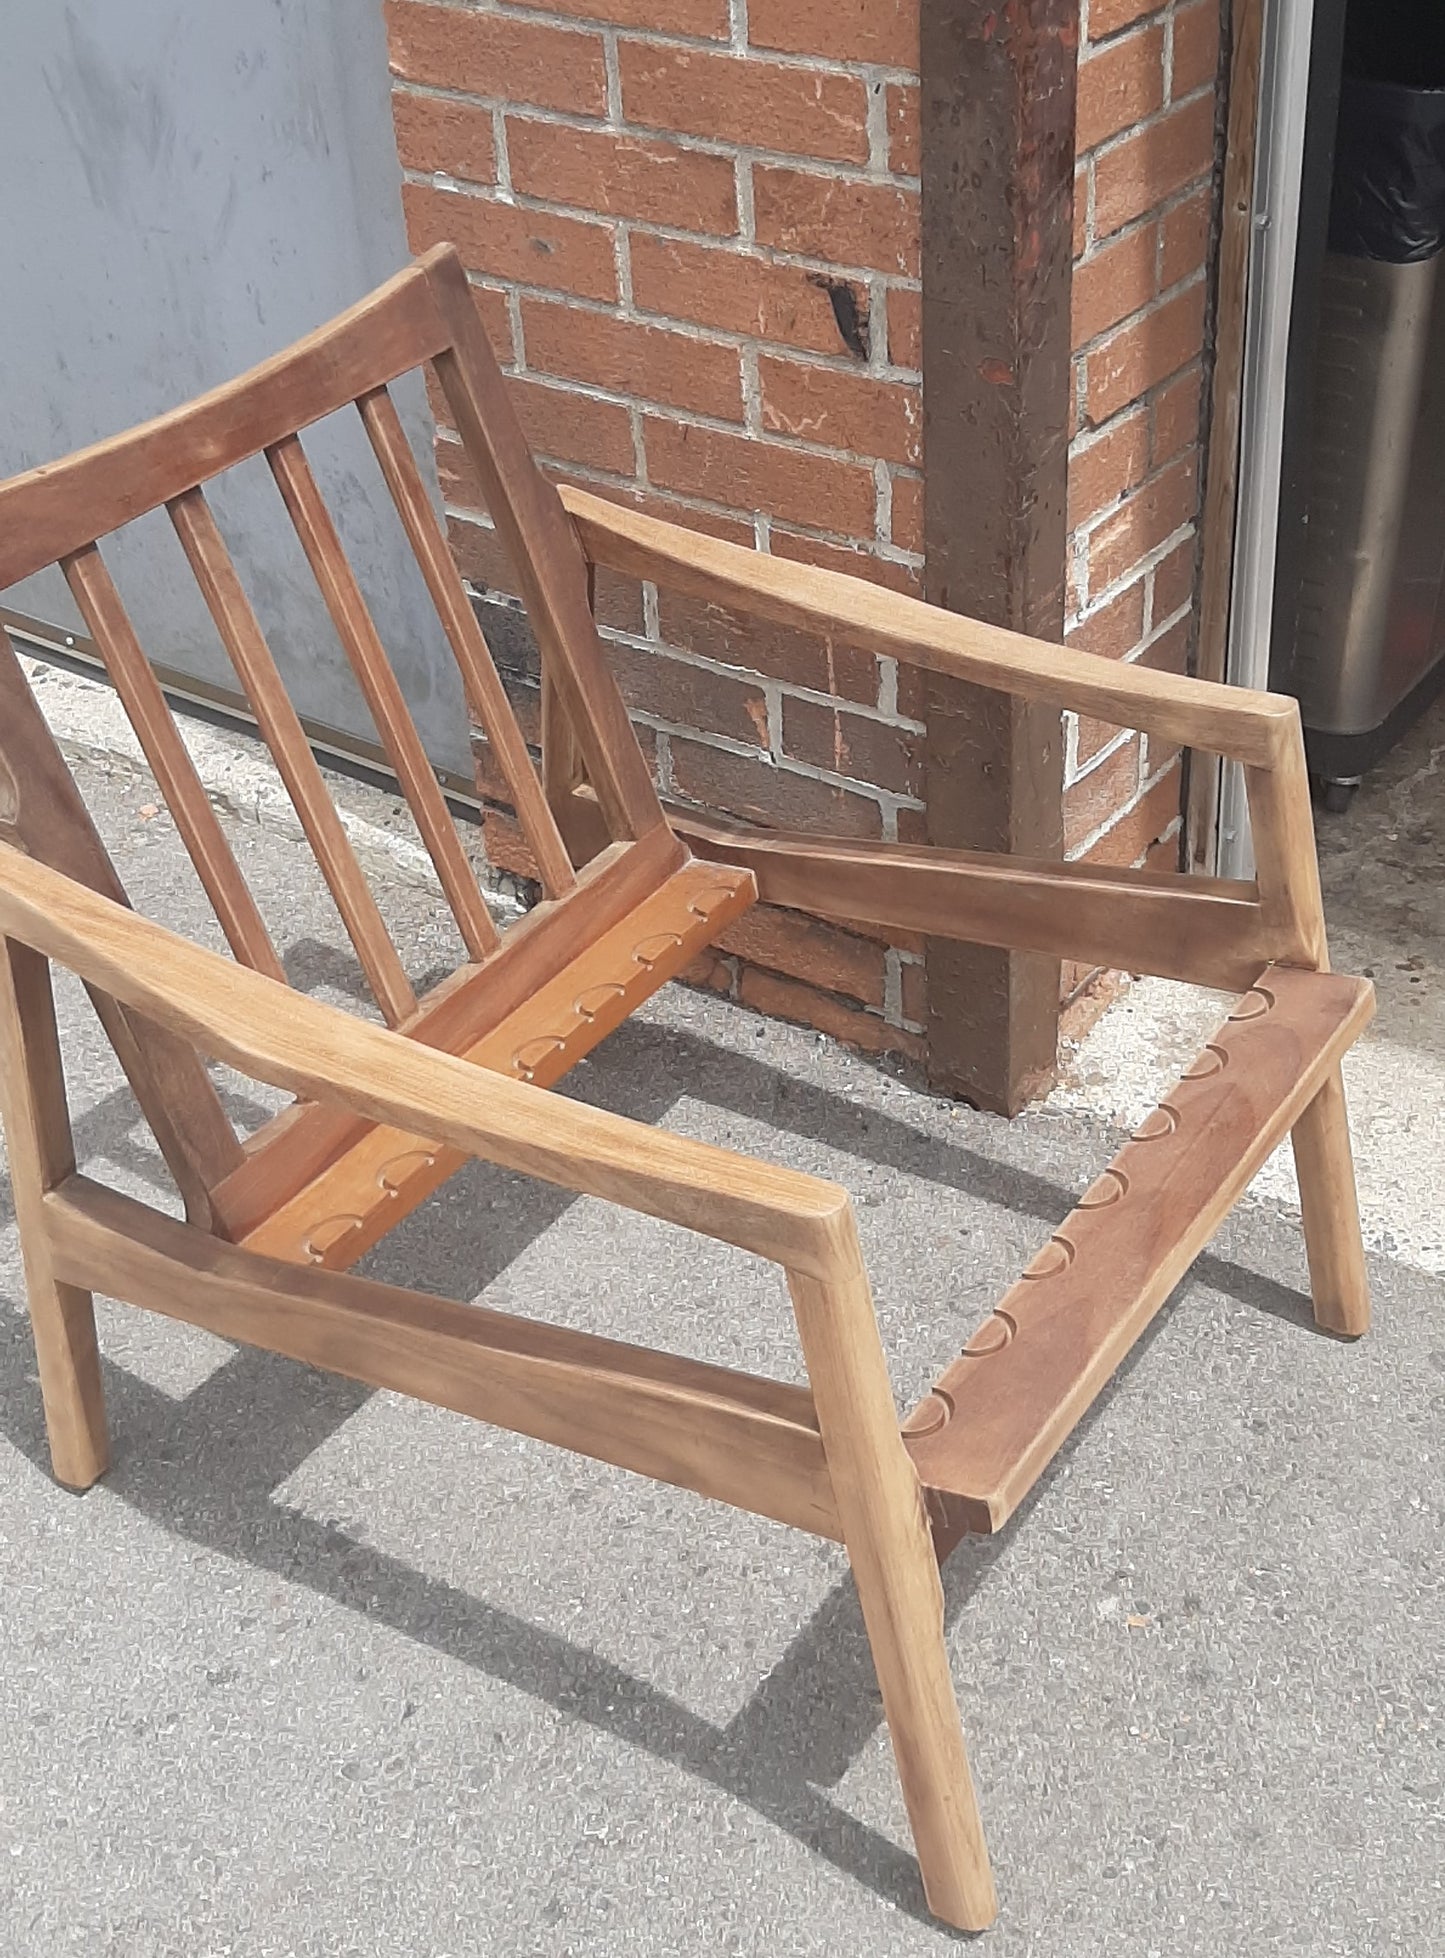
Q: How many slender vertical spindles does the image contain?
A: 4